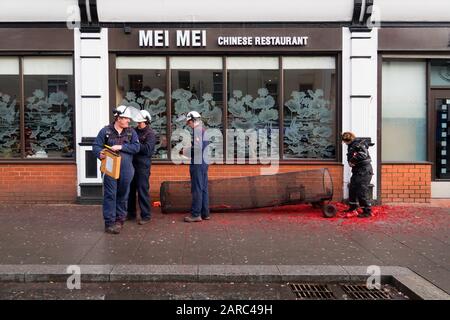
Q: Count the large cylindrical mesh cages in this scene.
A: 1